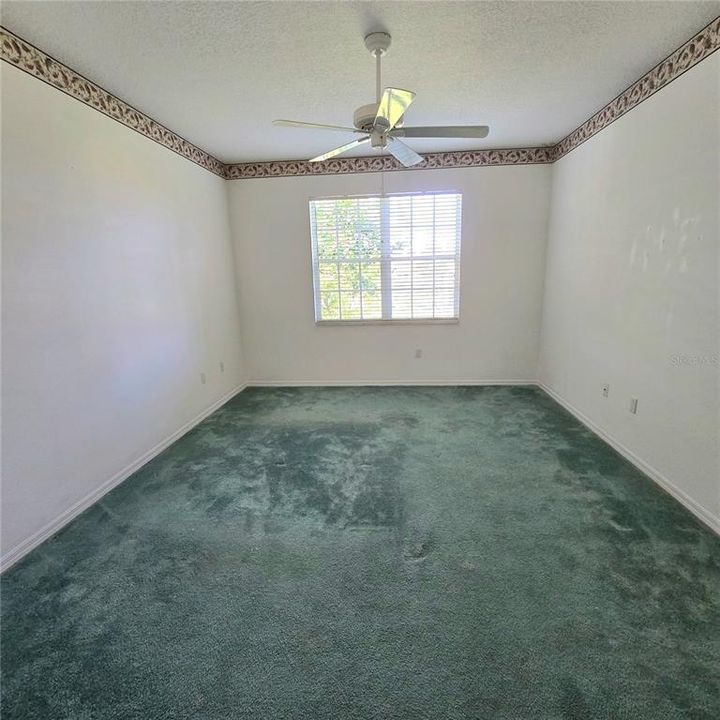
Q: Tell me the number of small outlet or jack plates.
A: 5